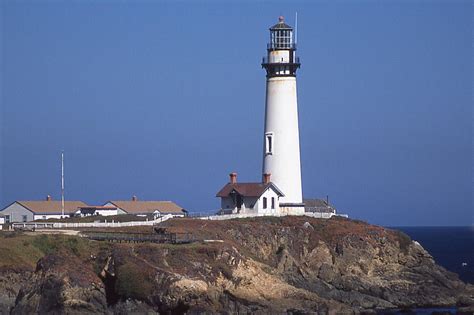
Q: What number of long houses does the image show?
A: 2